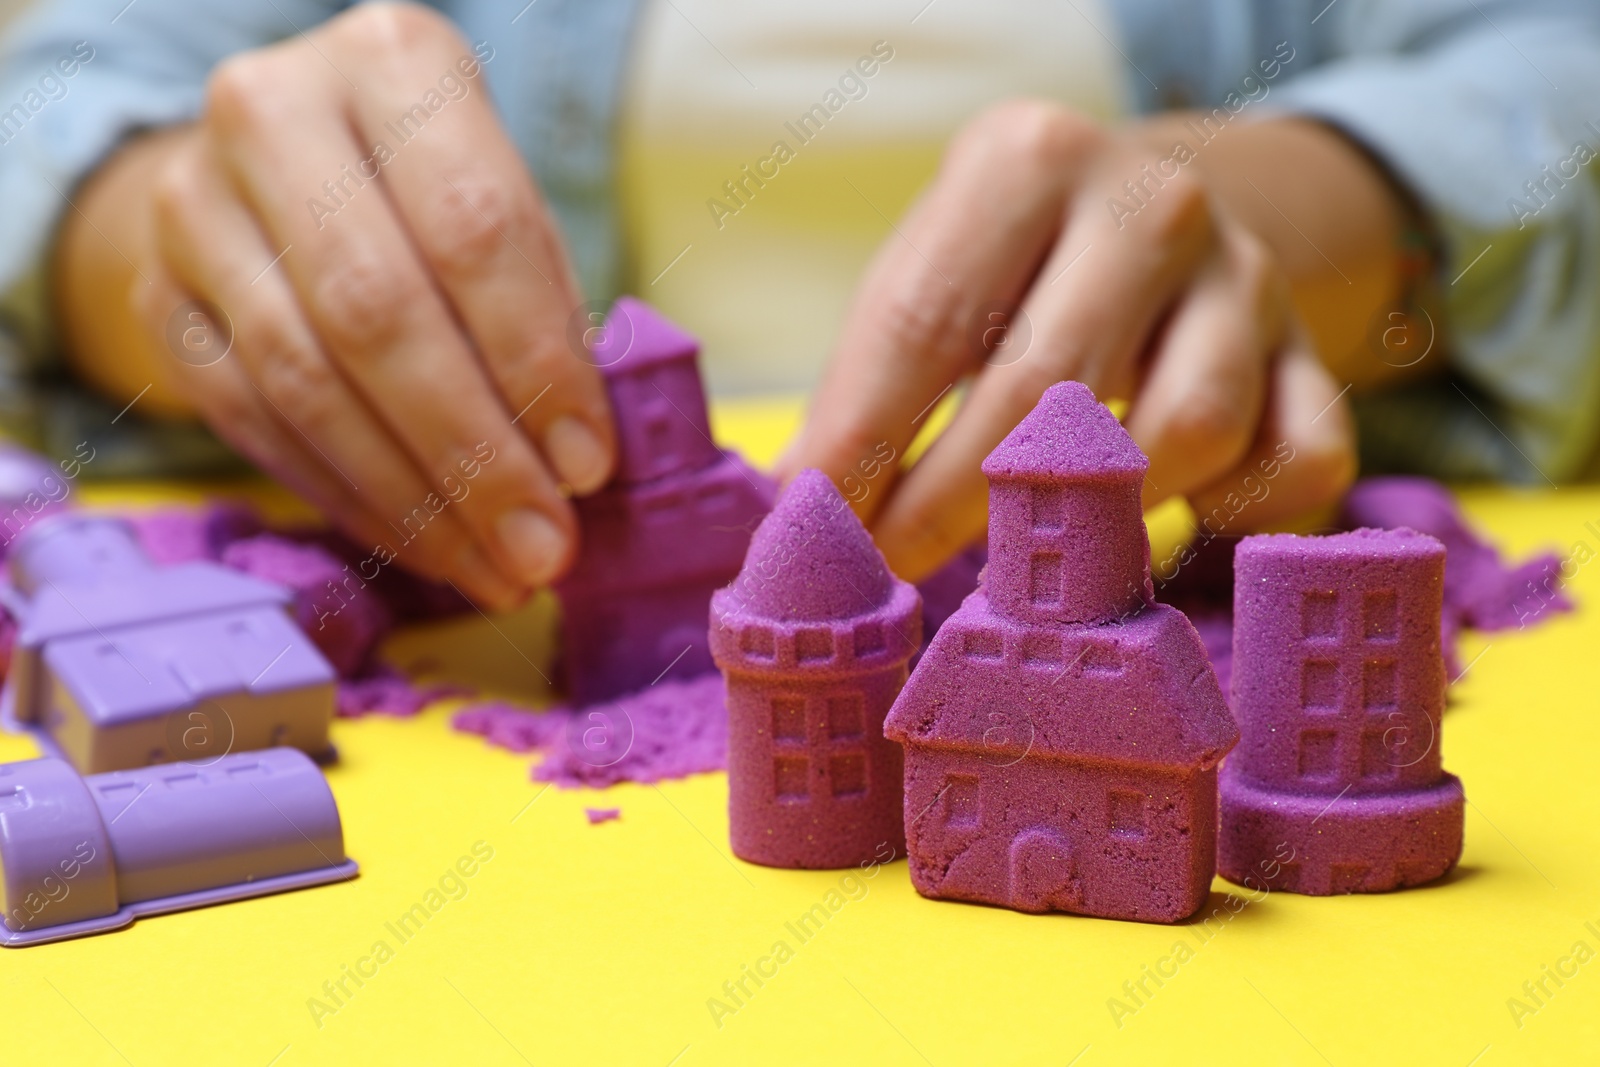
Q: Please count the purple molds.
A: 2